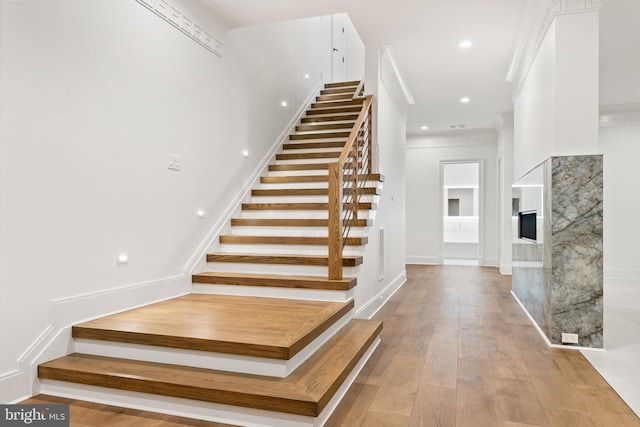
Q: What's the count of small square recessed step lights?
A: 5